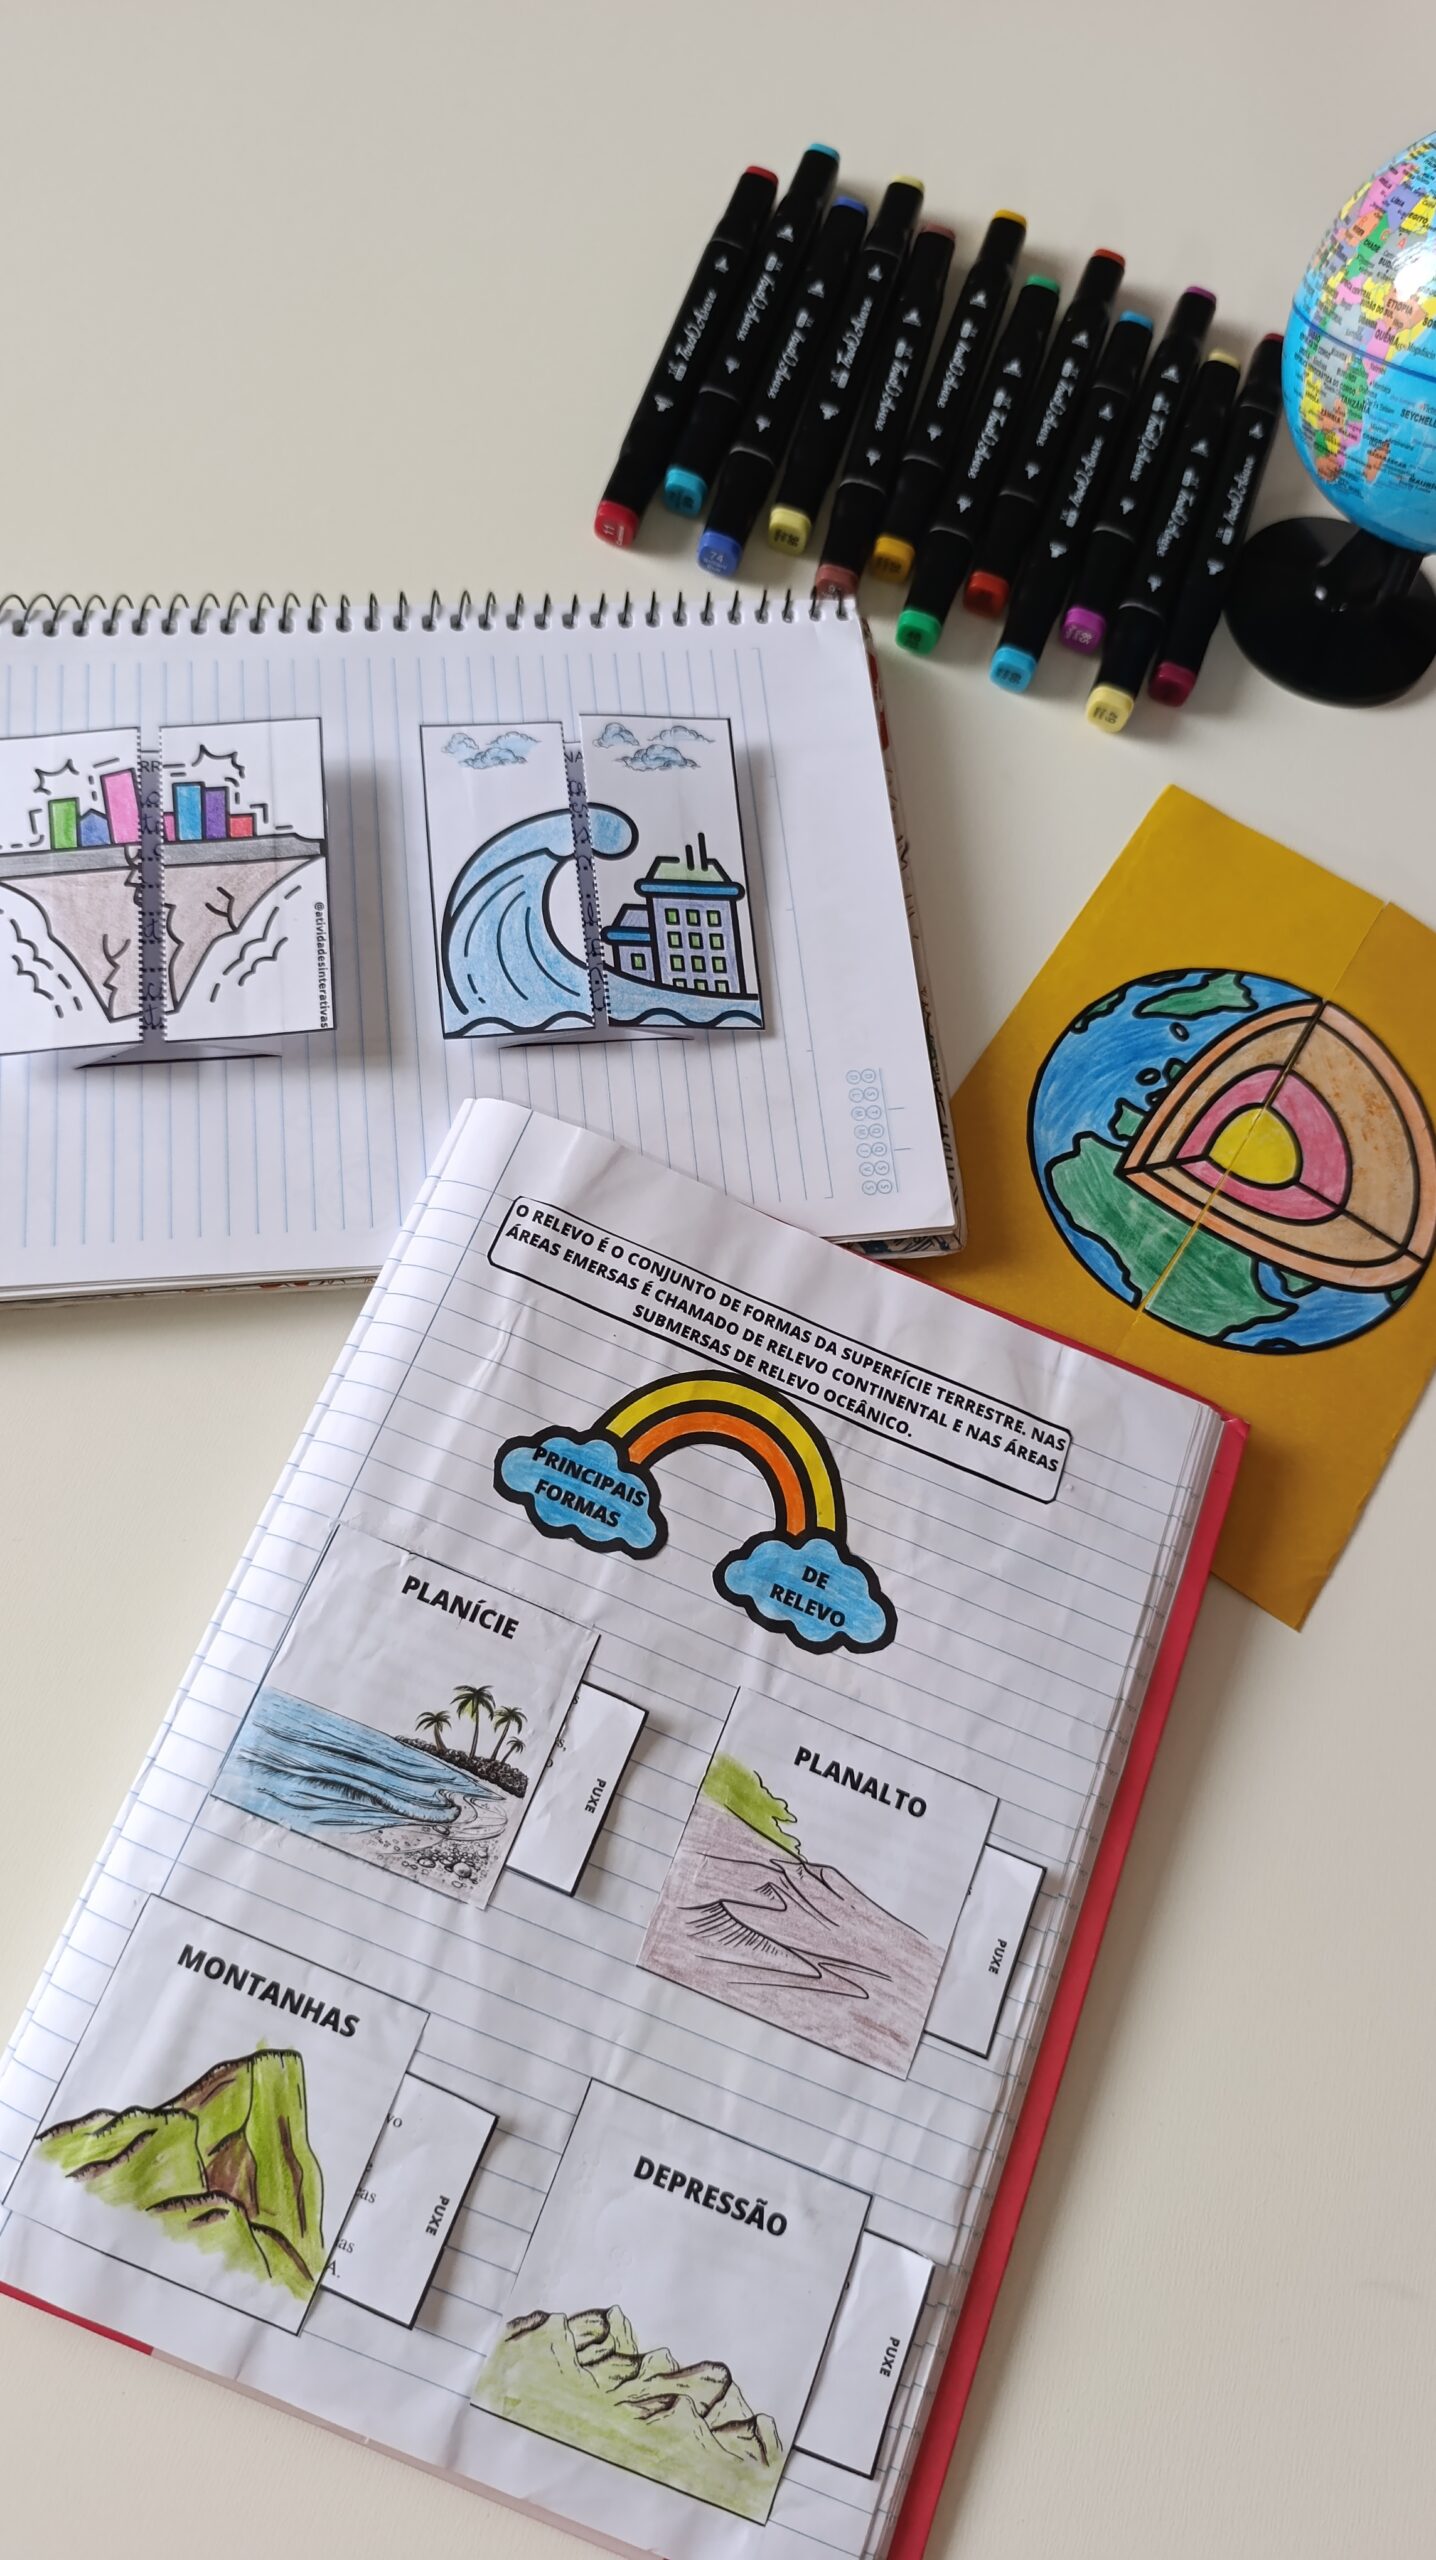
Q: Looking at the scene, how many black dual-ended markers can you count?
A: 12